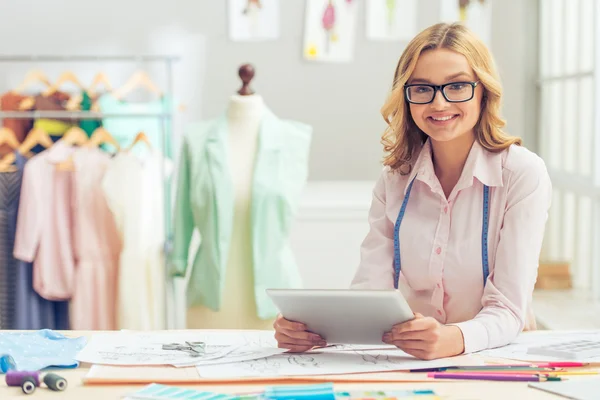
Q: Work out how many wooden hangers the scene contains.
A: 9